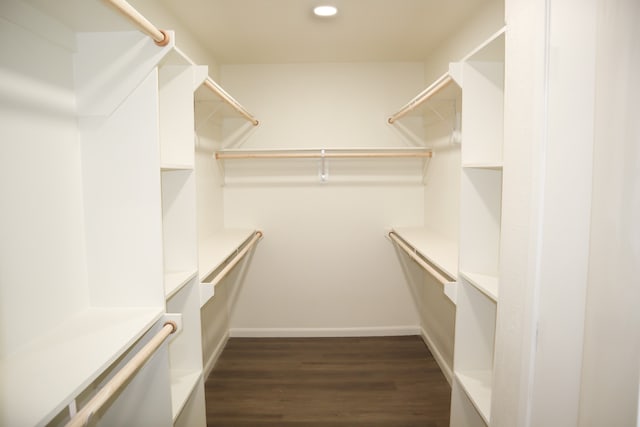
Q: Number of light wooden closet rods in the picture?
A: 7